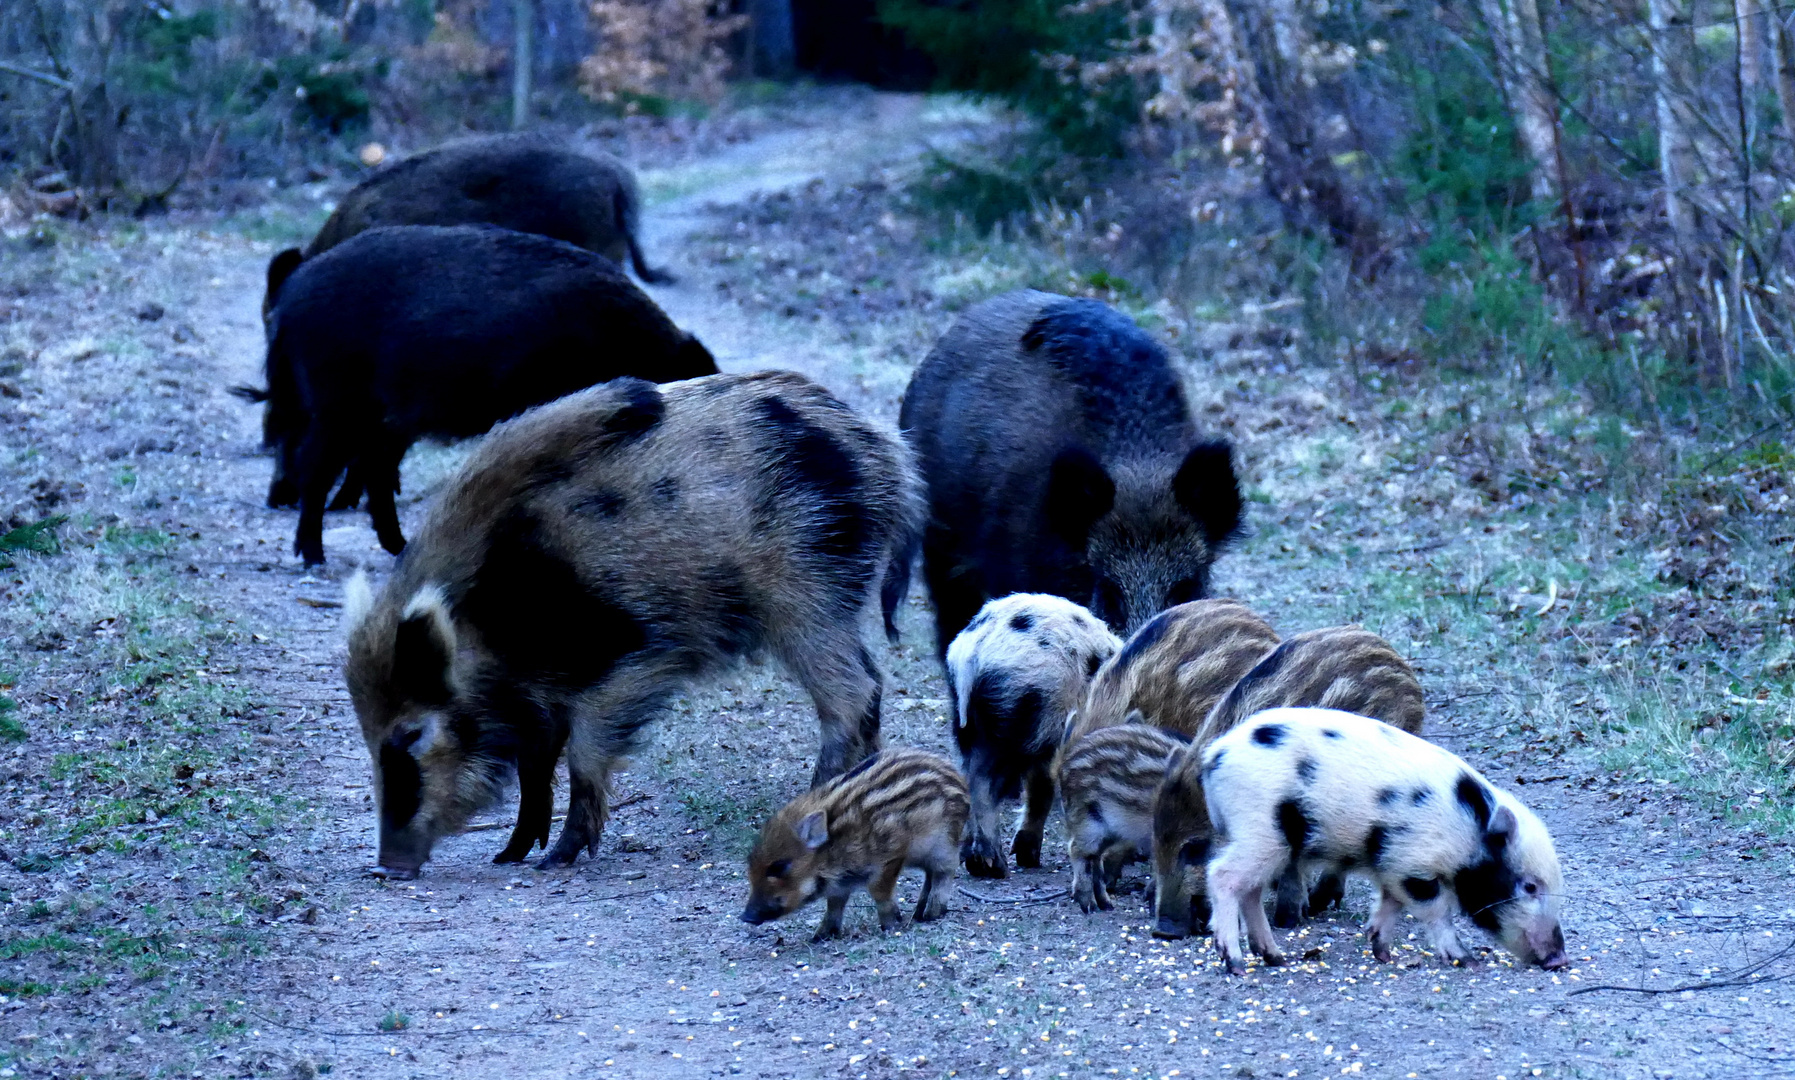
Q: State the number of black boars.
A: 3